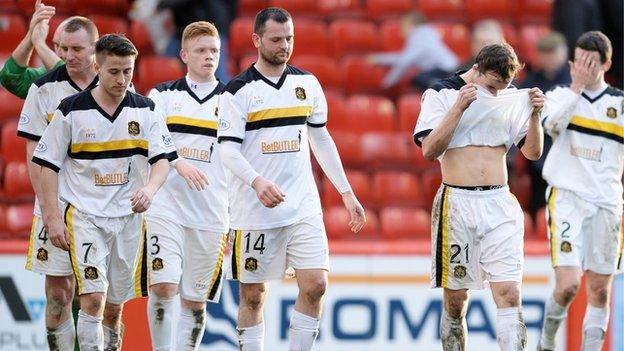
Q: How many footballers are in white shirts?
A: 6